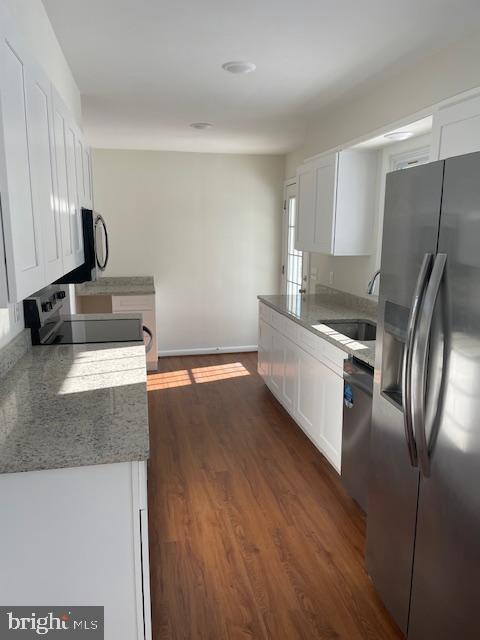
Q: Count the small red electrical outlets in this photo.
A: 0